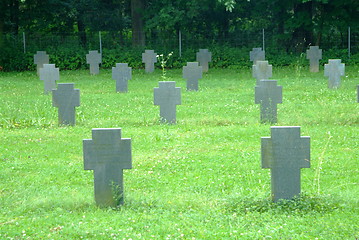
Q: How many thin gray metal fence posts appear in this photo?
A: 5